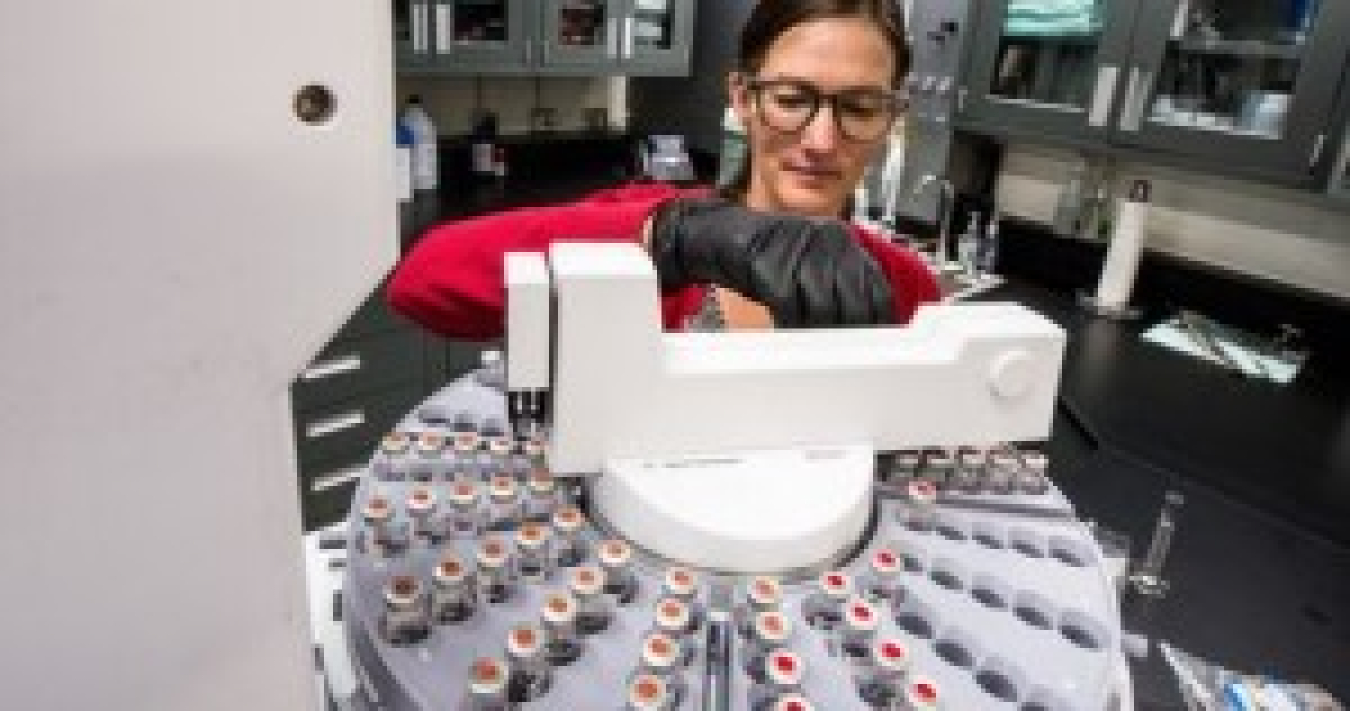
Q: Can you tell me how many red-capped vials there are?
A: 8